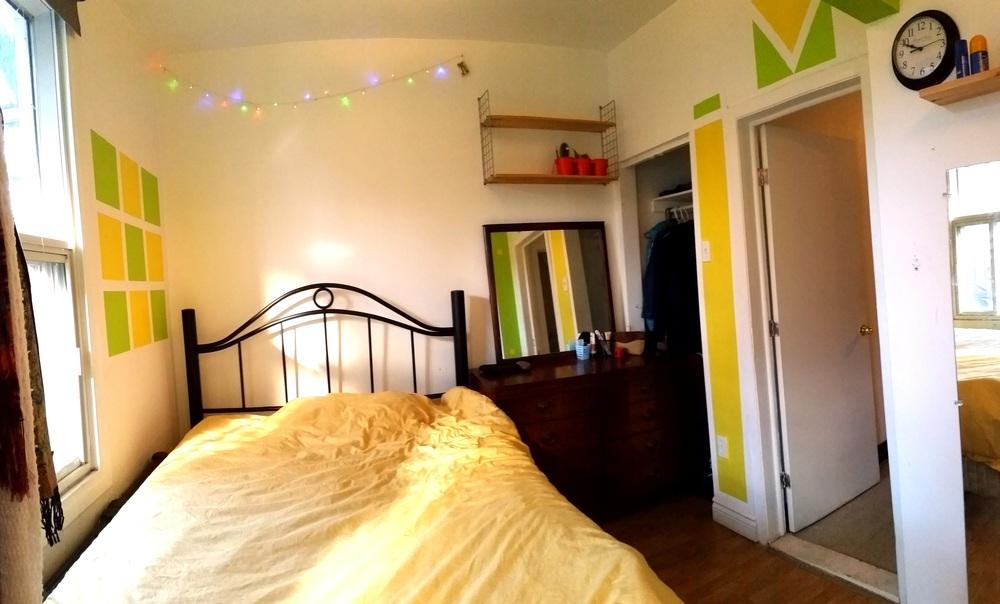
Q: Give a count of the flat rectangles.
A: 11